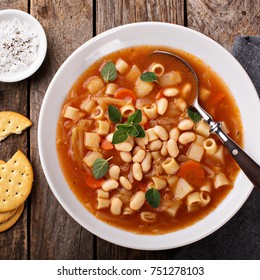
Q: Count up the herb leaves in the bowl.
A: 11